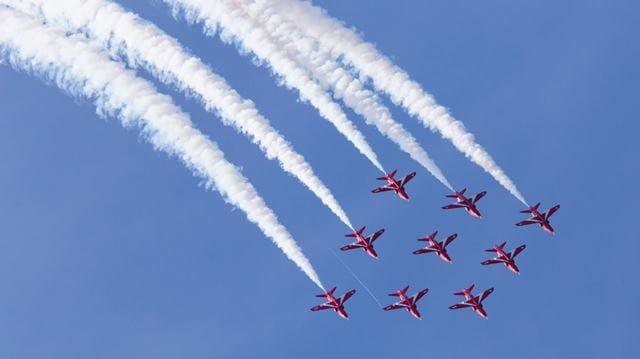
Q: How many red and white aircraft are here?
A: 9